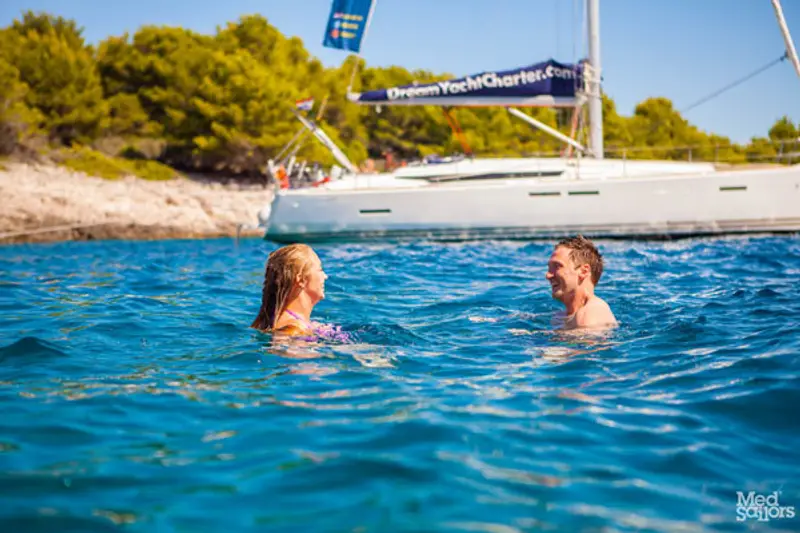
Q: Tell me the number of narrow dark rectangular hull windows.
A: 4